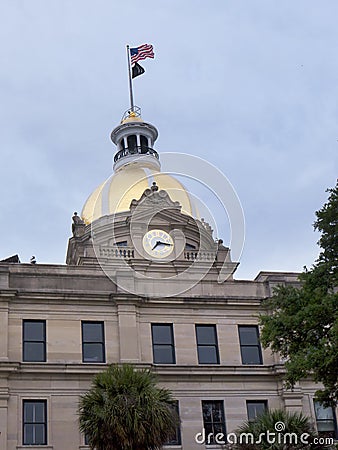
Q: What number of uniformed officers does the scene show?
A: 0